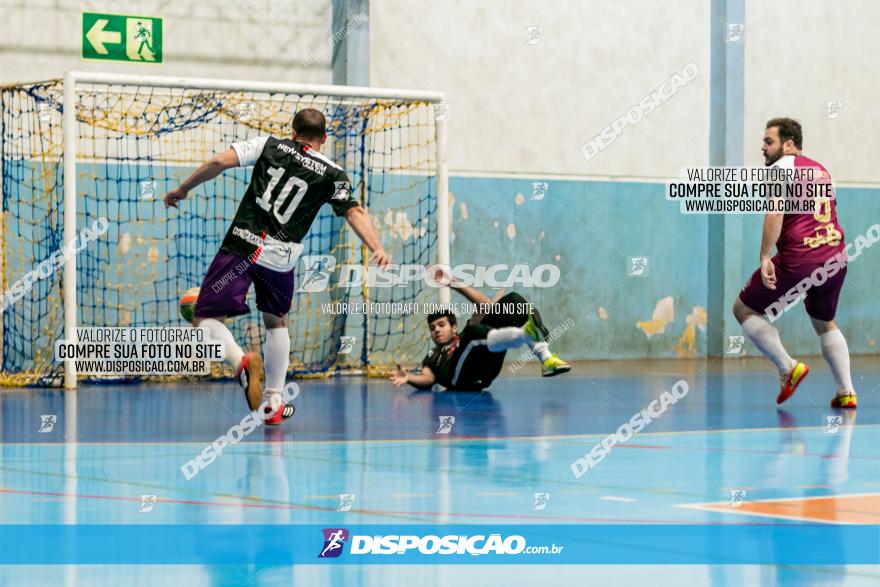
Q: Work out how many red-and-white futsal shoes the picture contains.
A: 2